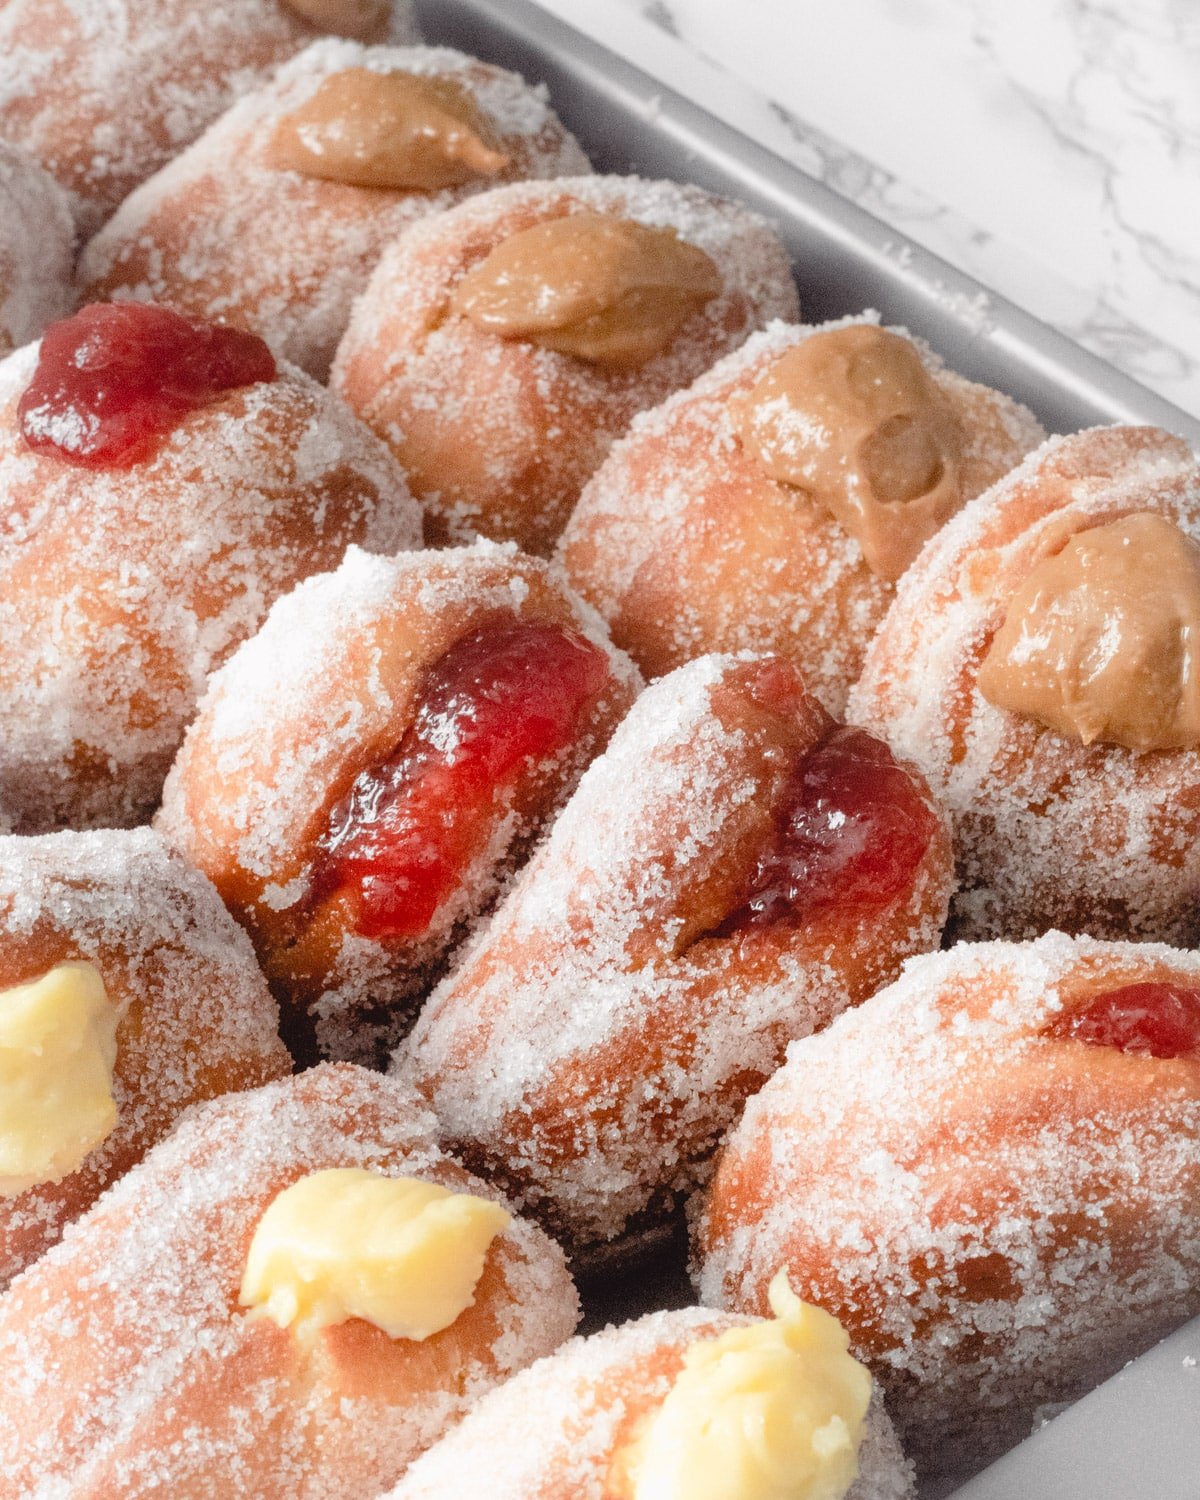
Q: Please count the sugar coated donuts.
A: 13